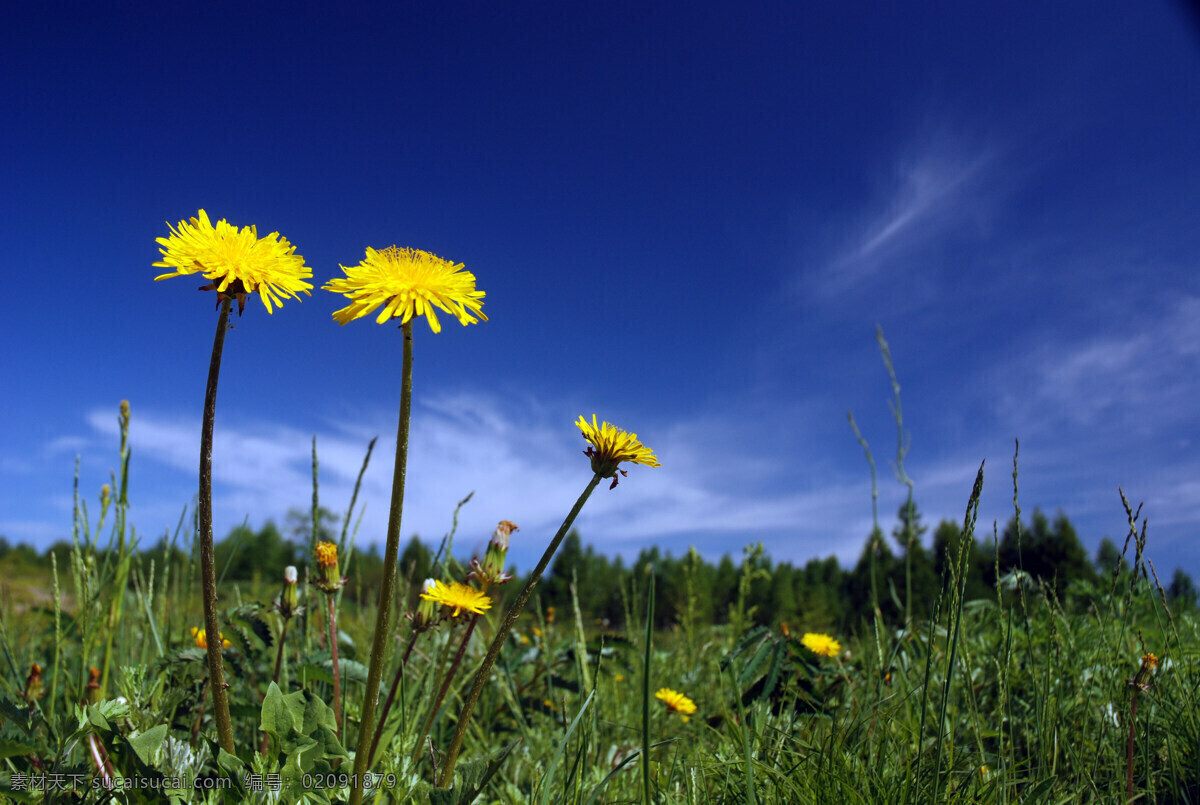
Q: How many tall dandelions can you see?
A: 3